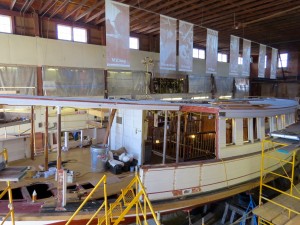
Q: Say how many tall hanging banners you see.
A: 8